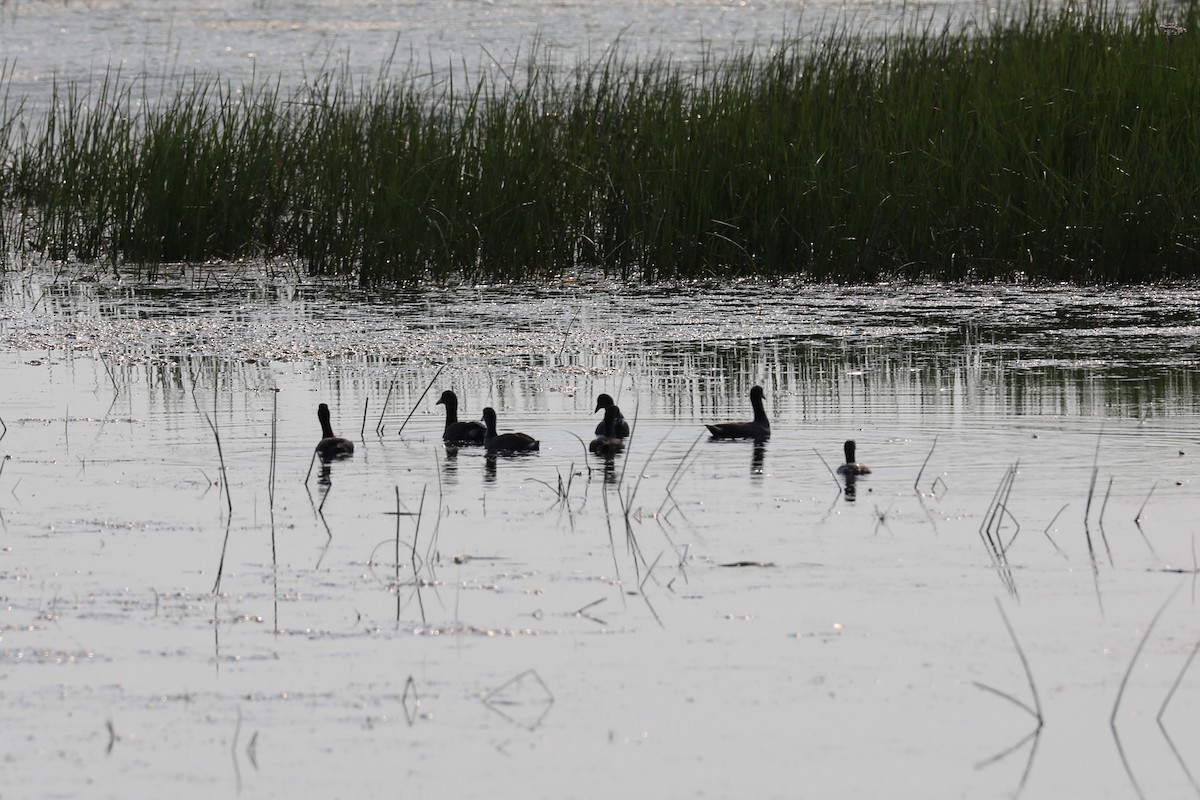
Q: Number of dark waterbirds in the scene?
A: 7